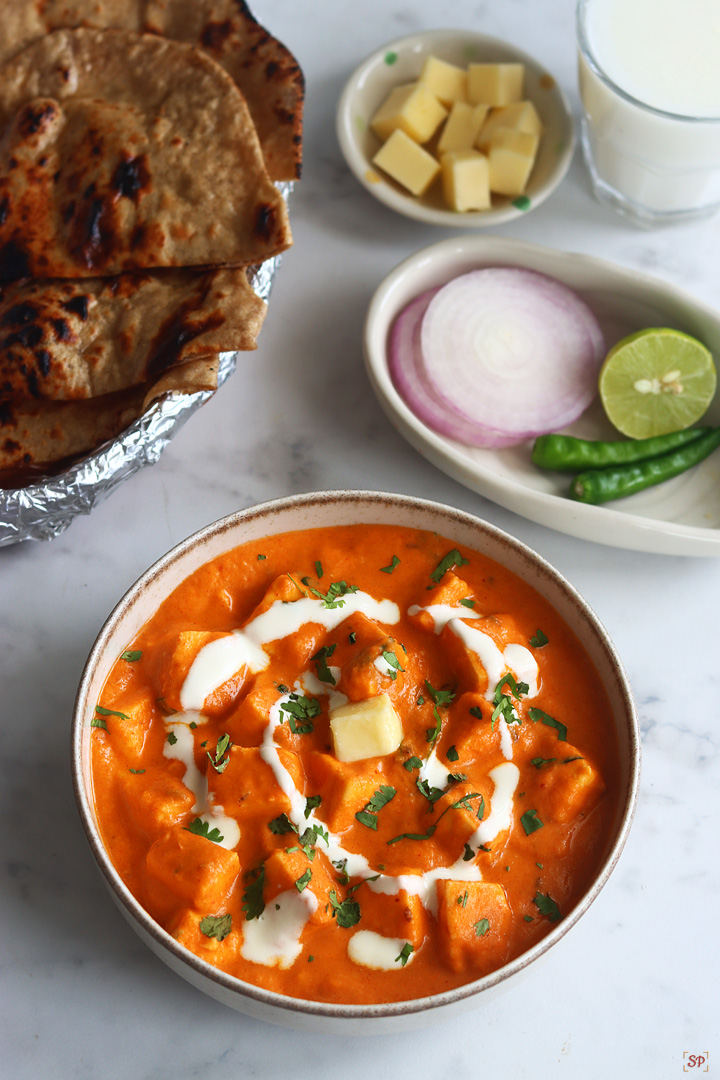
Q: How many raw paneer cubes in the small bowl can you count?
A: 8